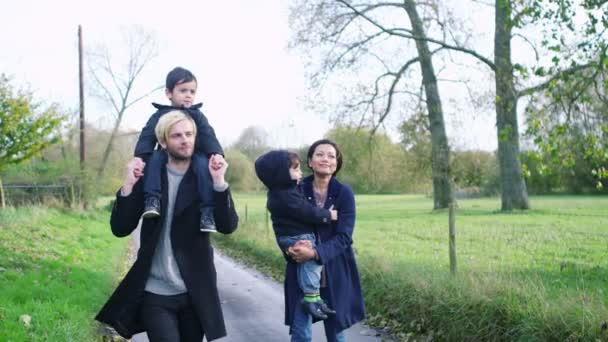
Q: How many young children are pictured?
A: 2